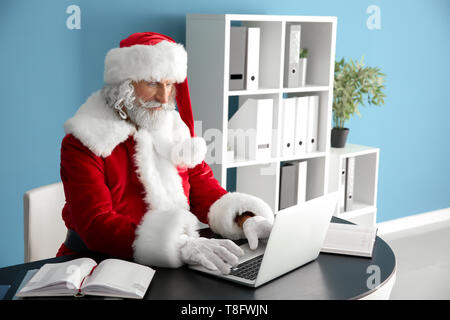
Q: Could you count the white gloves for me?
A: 2